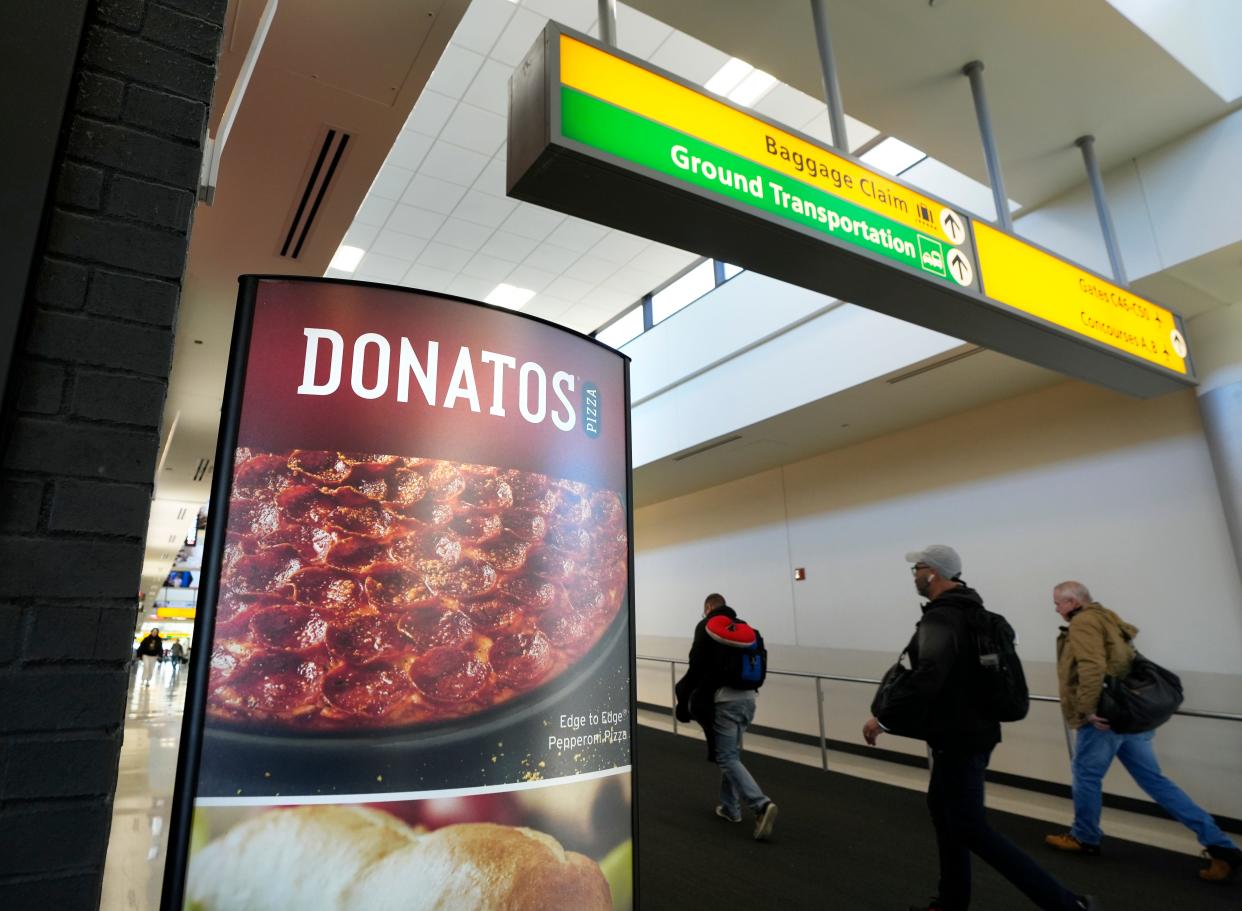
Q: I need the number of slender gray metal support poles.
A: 4